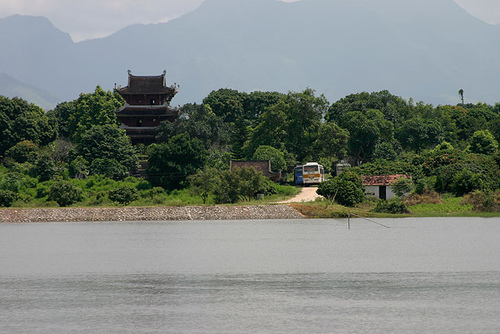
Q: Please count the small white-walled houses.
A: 1